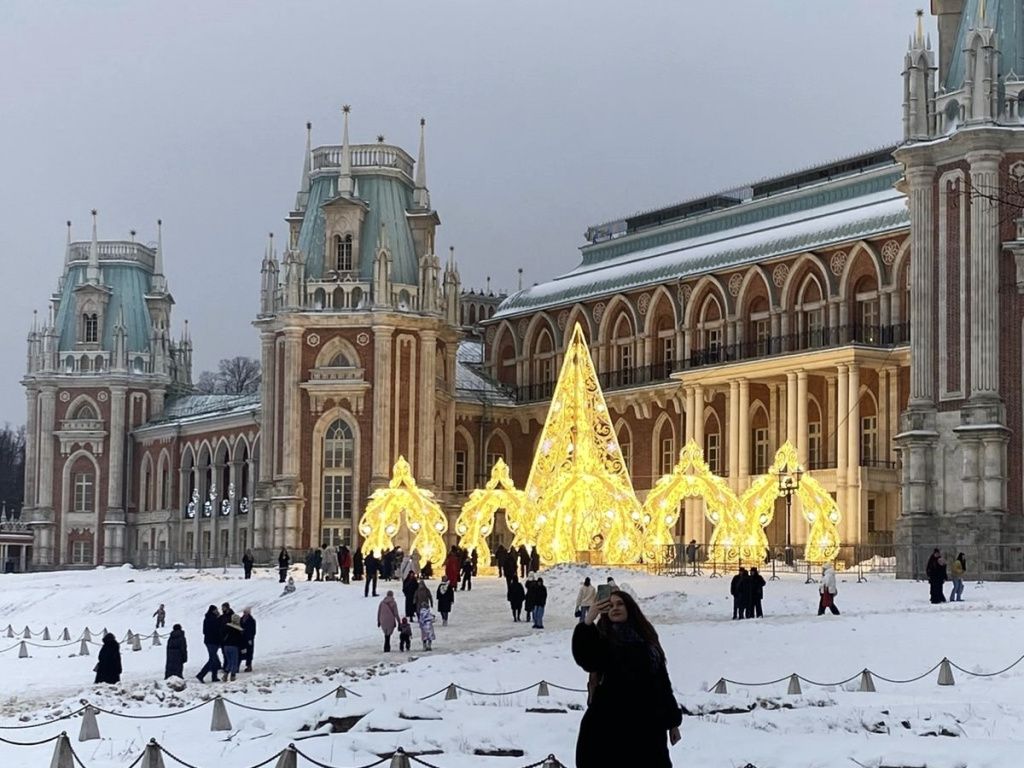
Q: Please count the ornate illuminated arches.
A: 5